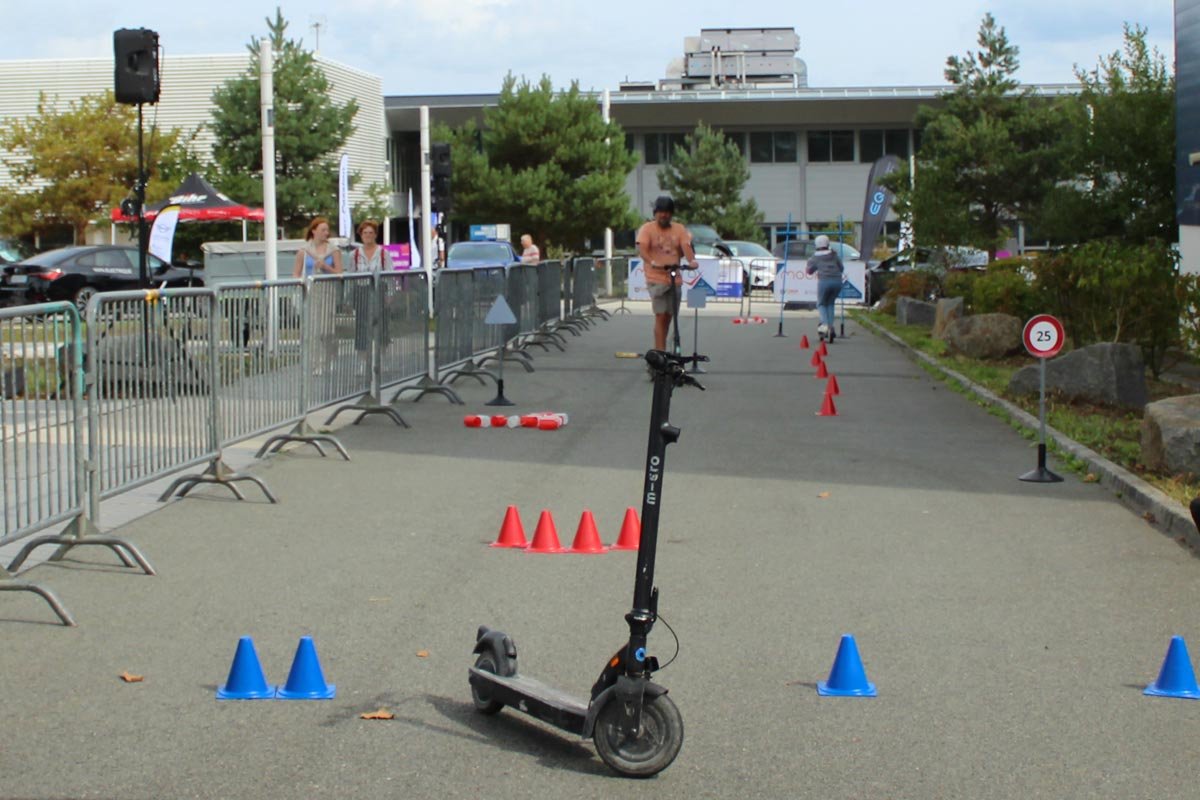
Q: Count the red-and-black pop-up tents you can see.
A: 1